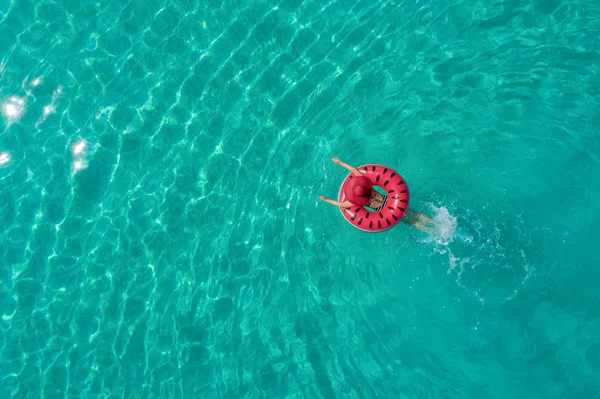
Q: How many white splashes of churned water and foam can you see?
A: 1